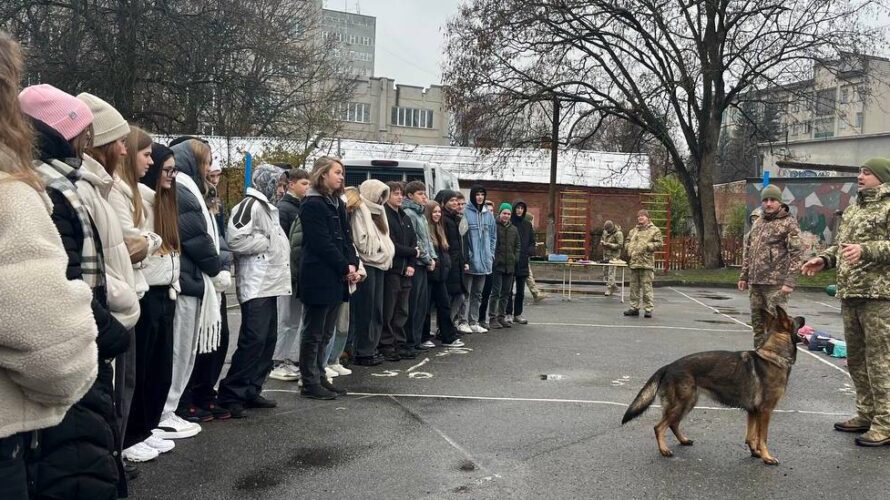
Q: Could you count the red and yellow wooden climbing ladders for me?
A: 2